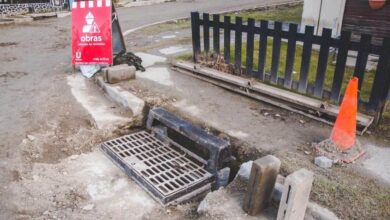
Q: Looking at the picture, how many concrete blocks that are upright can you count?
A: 2